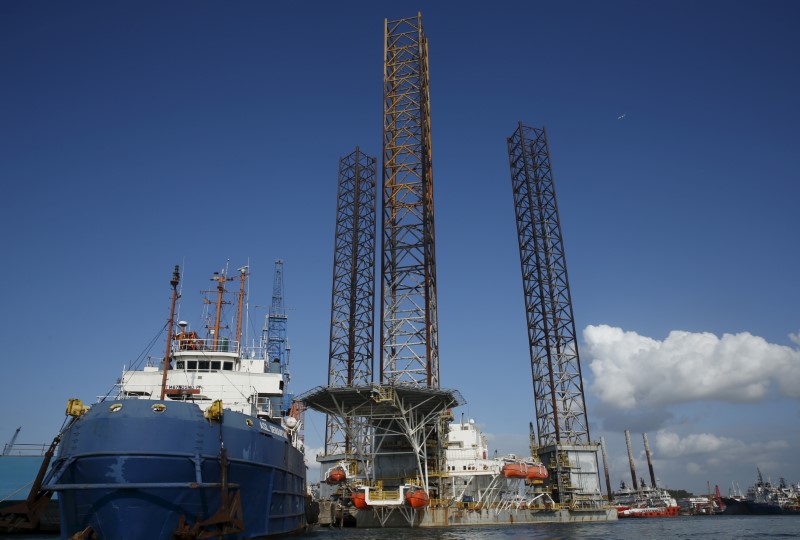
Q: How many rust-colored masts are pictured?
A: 3